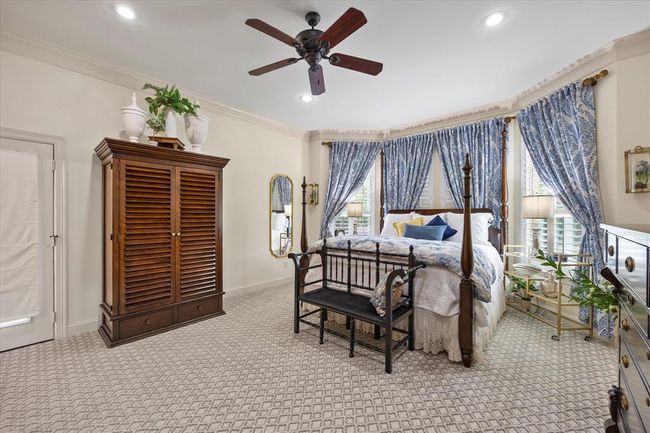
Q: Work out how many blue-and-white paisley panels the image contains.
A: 4